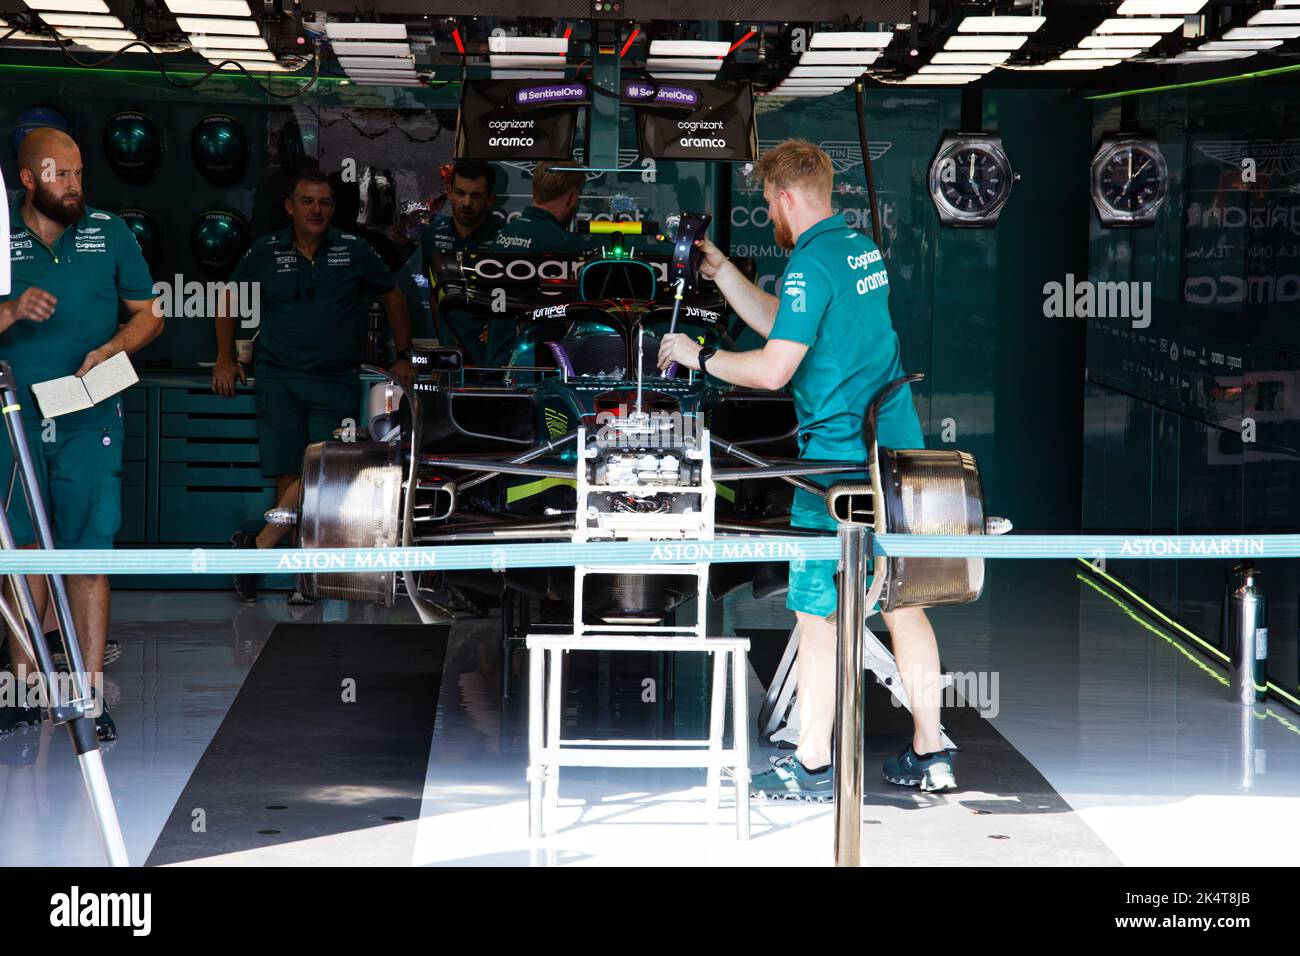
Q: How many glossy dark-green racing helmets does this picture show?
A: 4